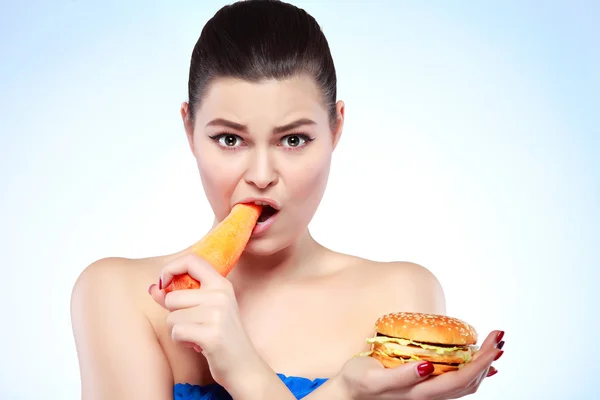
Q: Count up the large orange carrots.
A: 1